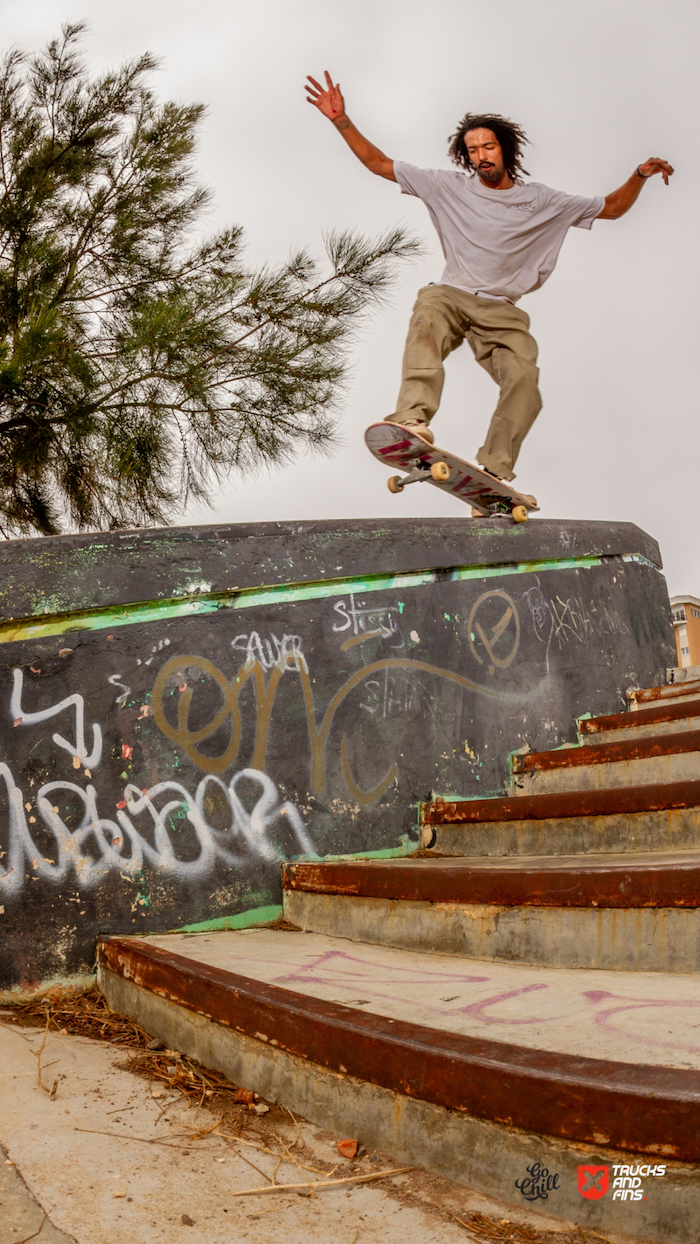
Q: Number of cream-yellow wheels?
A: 3